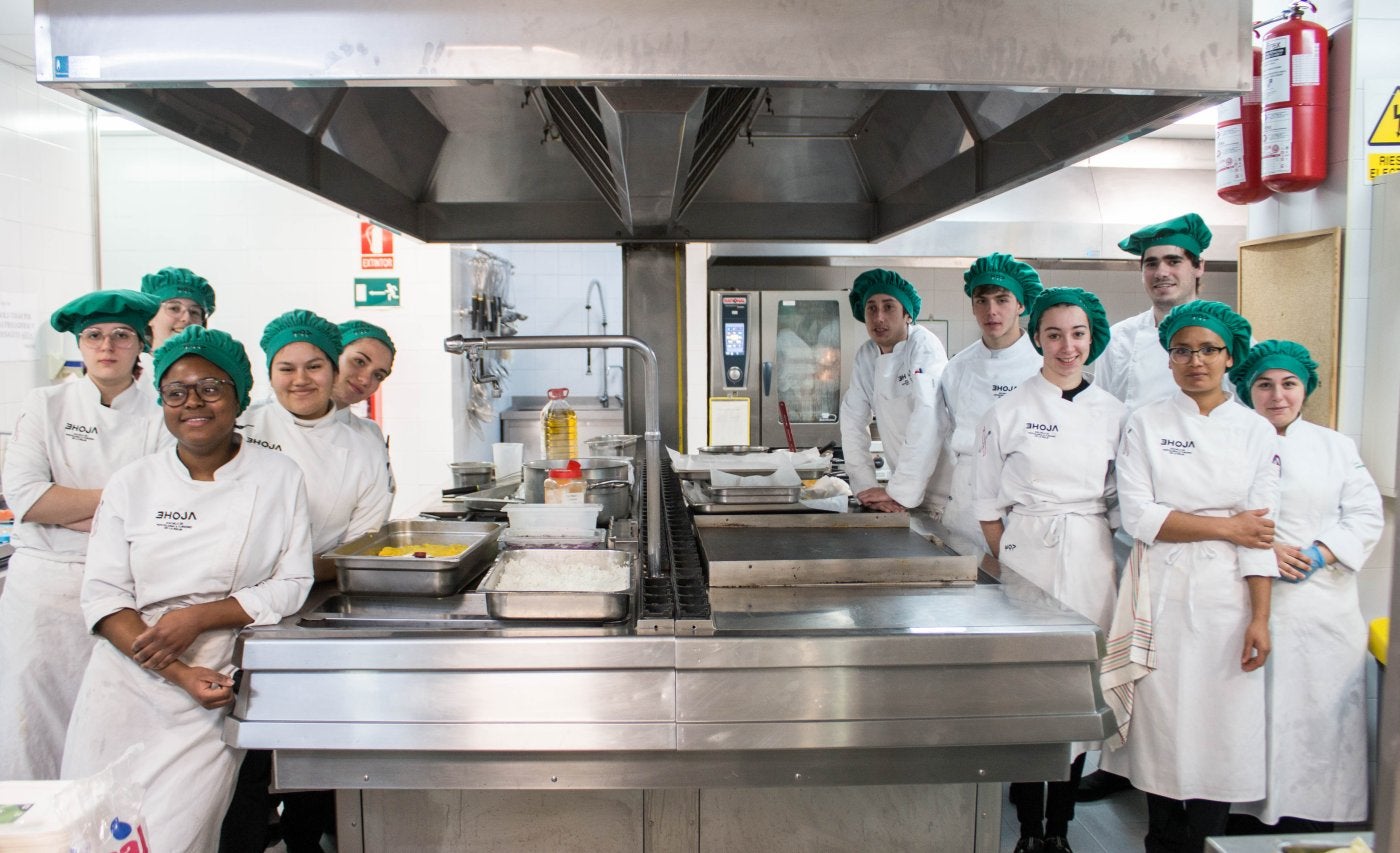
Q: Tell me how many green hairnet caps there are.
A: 11